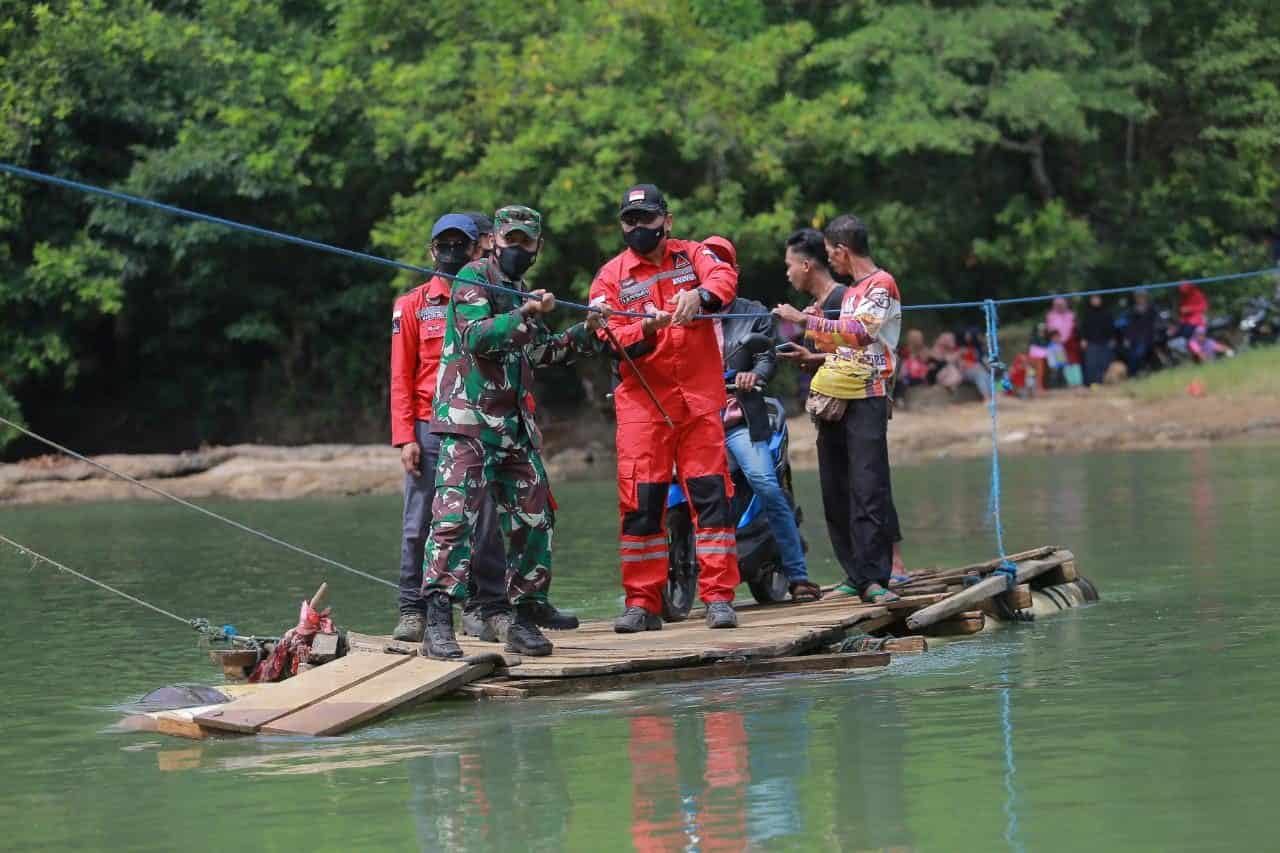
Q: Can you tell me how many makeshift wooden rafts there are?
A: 1